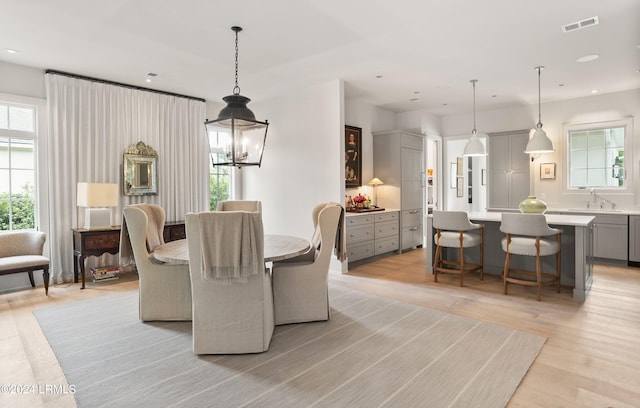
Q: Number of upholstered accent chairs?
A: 1